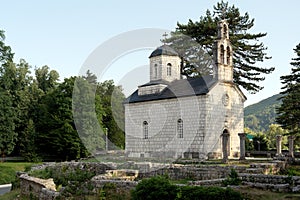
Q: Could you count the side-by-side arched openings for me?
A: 2